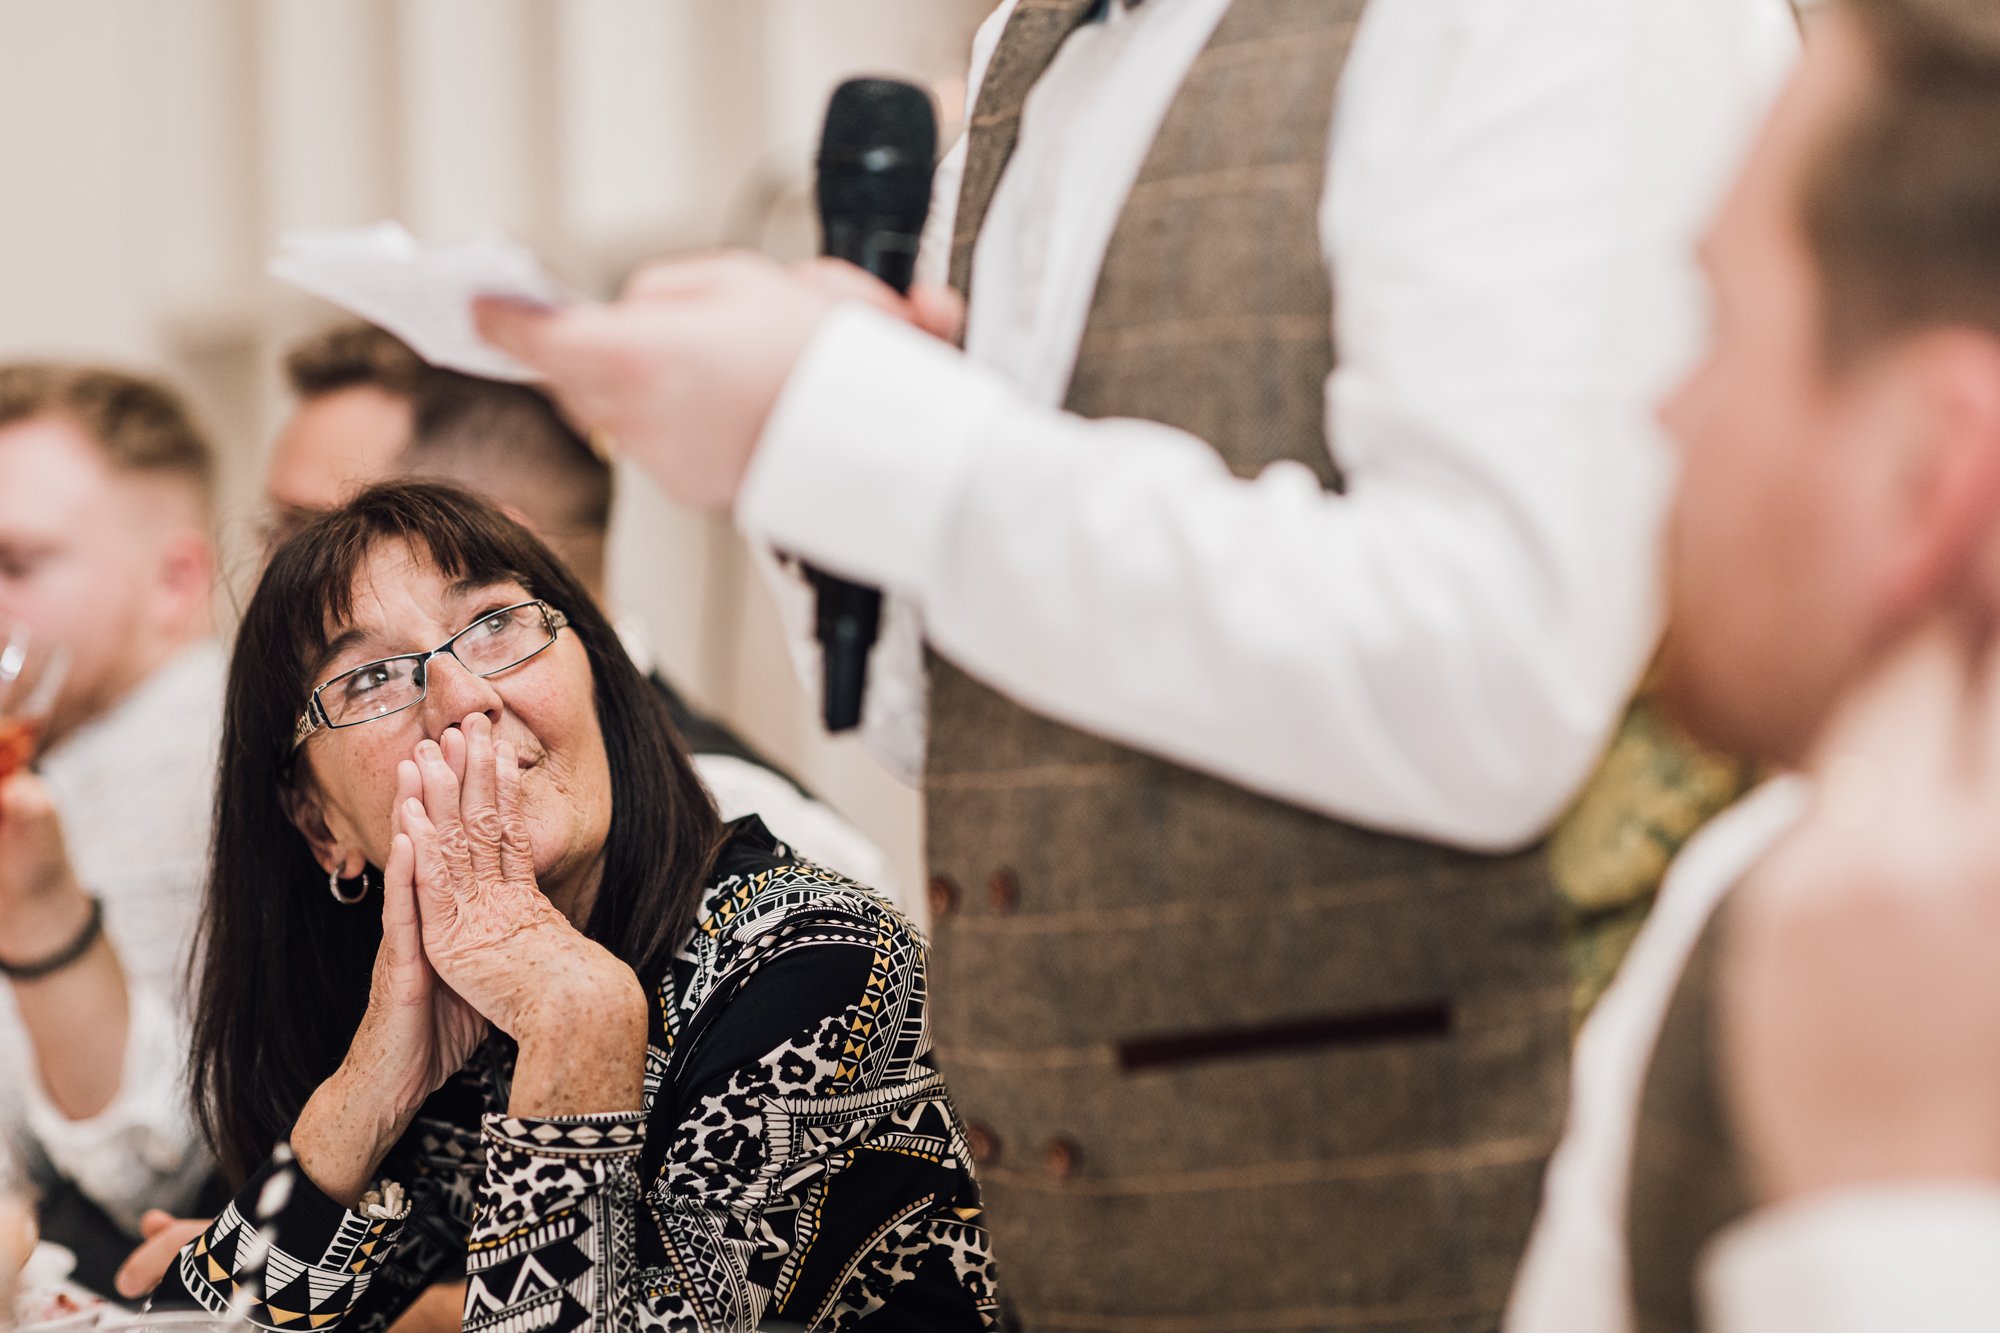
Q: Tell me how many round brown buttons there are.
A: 4